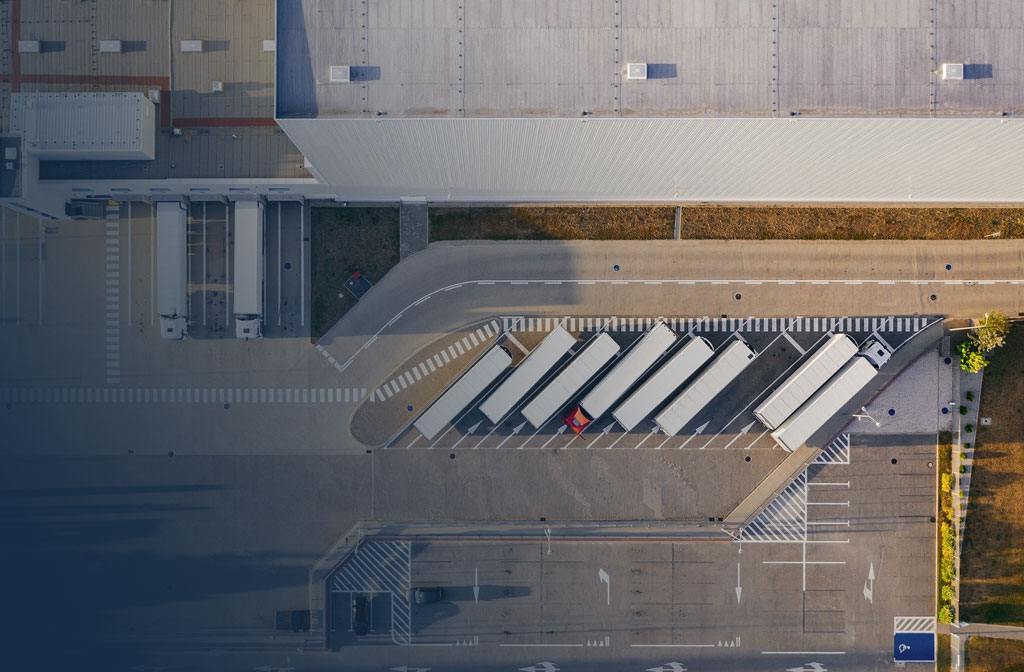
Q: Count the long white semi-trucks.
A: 10